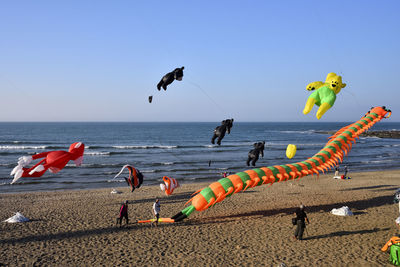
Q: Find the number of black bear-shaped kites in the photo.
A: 3